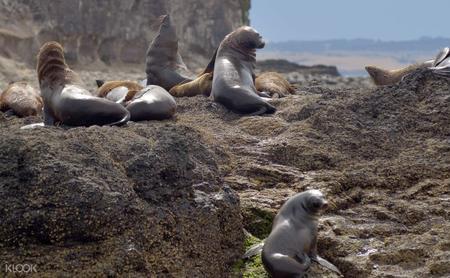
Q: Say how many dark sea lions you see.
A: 5